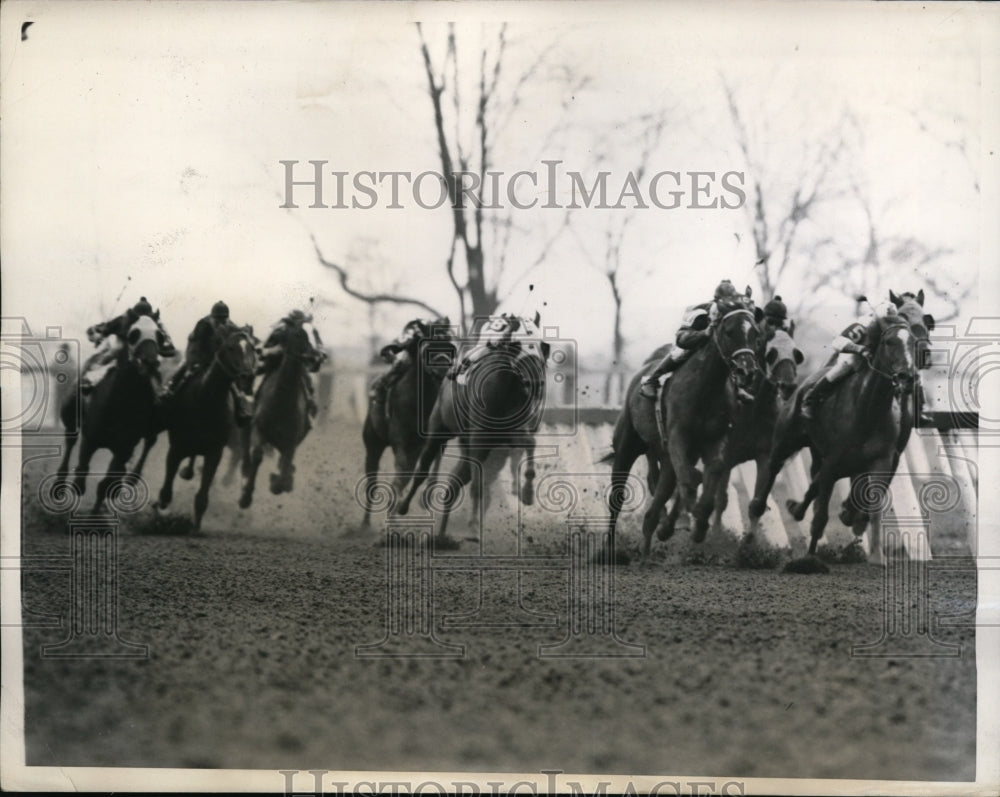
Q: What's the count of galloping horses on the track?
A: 9